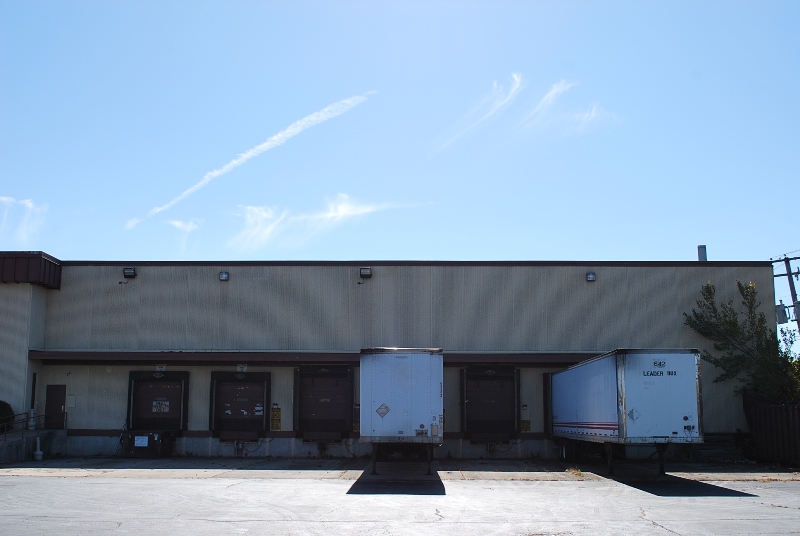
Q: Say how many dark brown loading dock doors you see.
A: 4